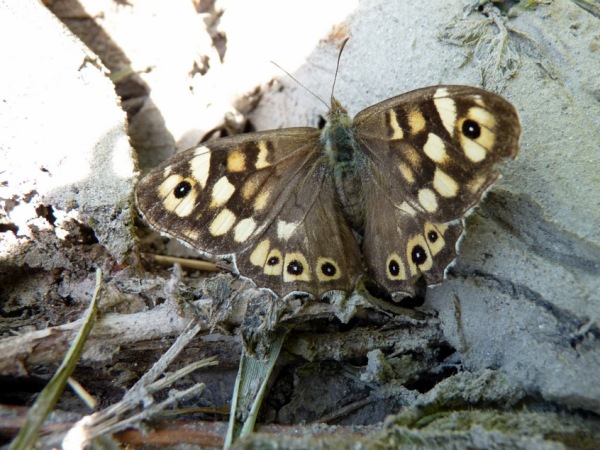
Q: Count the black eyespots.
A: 8